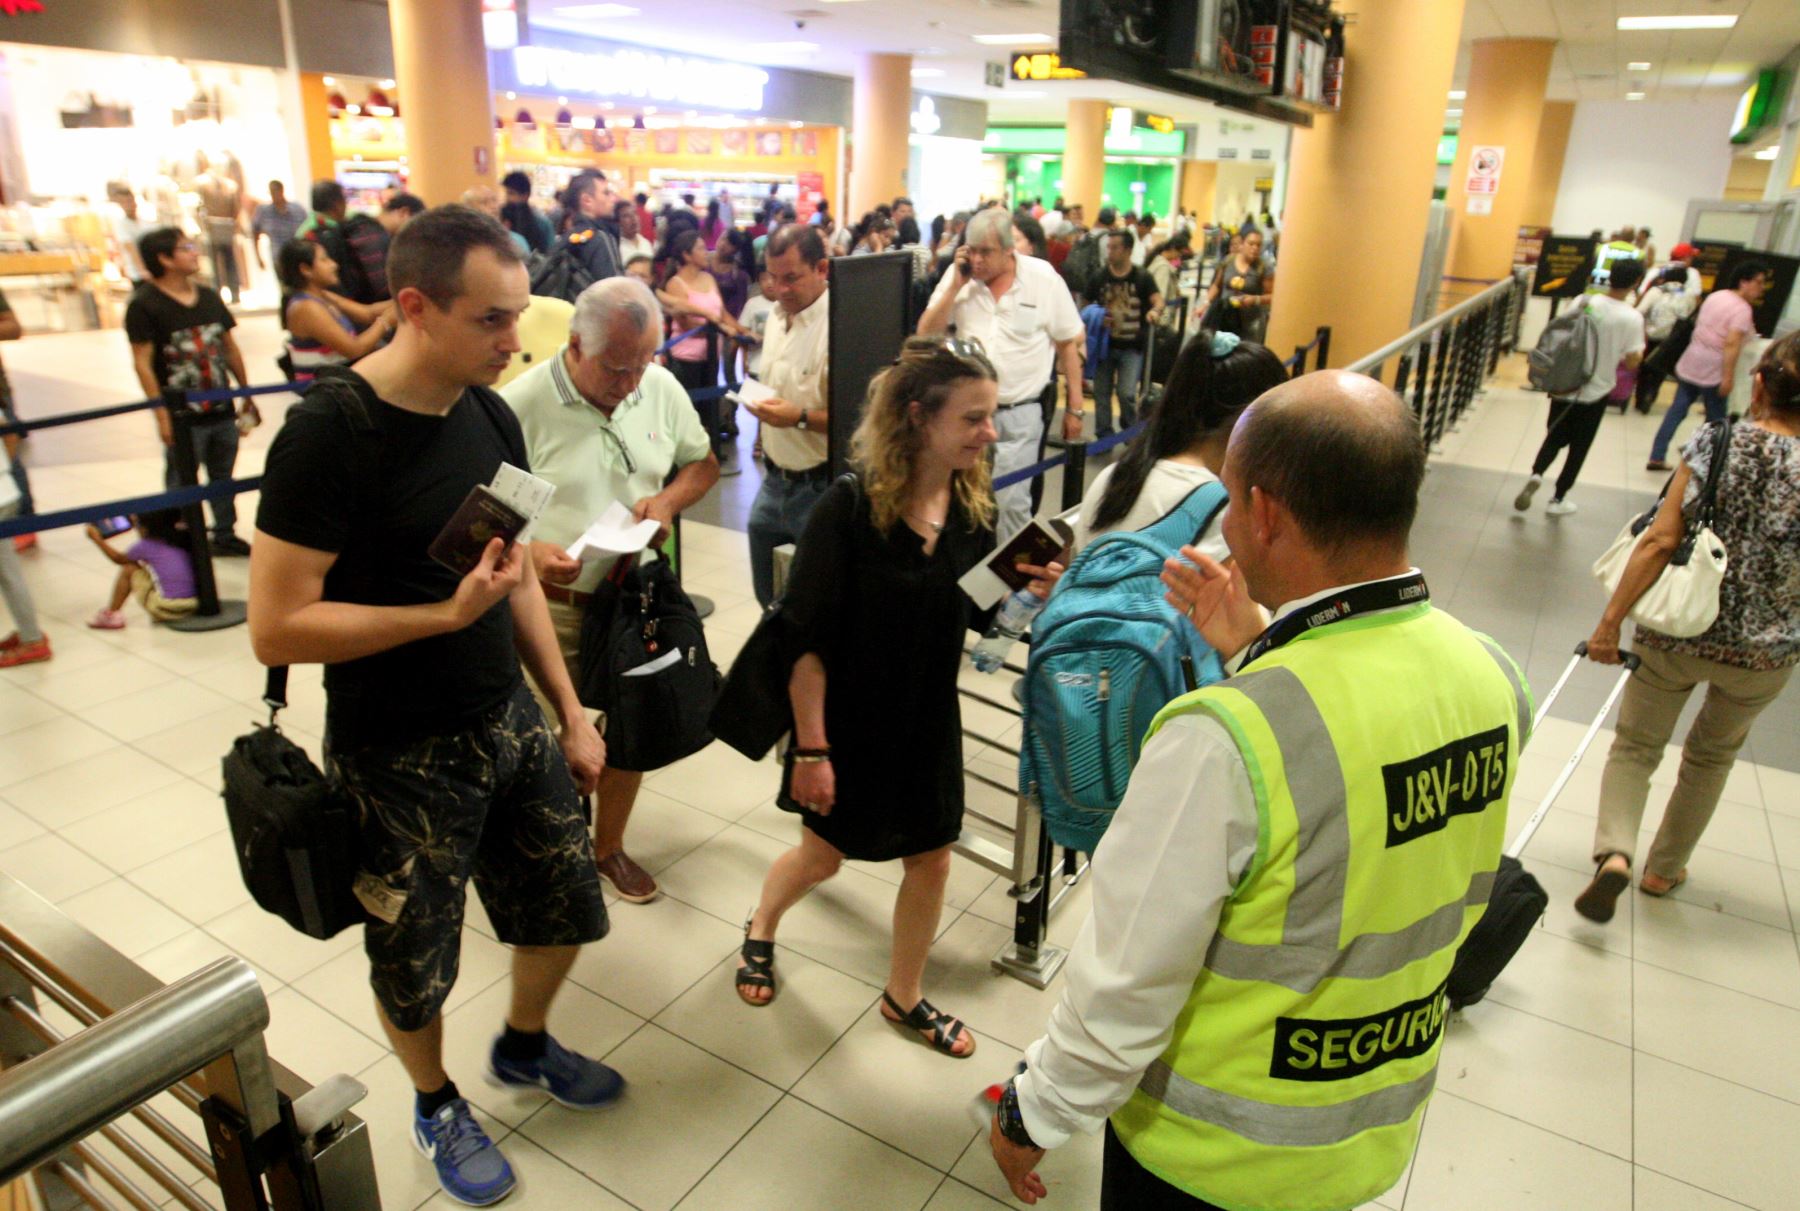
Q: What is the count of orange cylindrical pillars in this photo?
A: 5